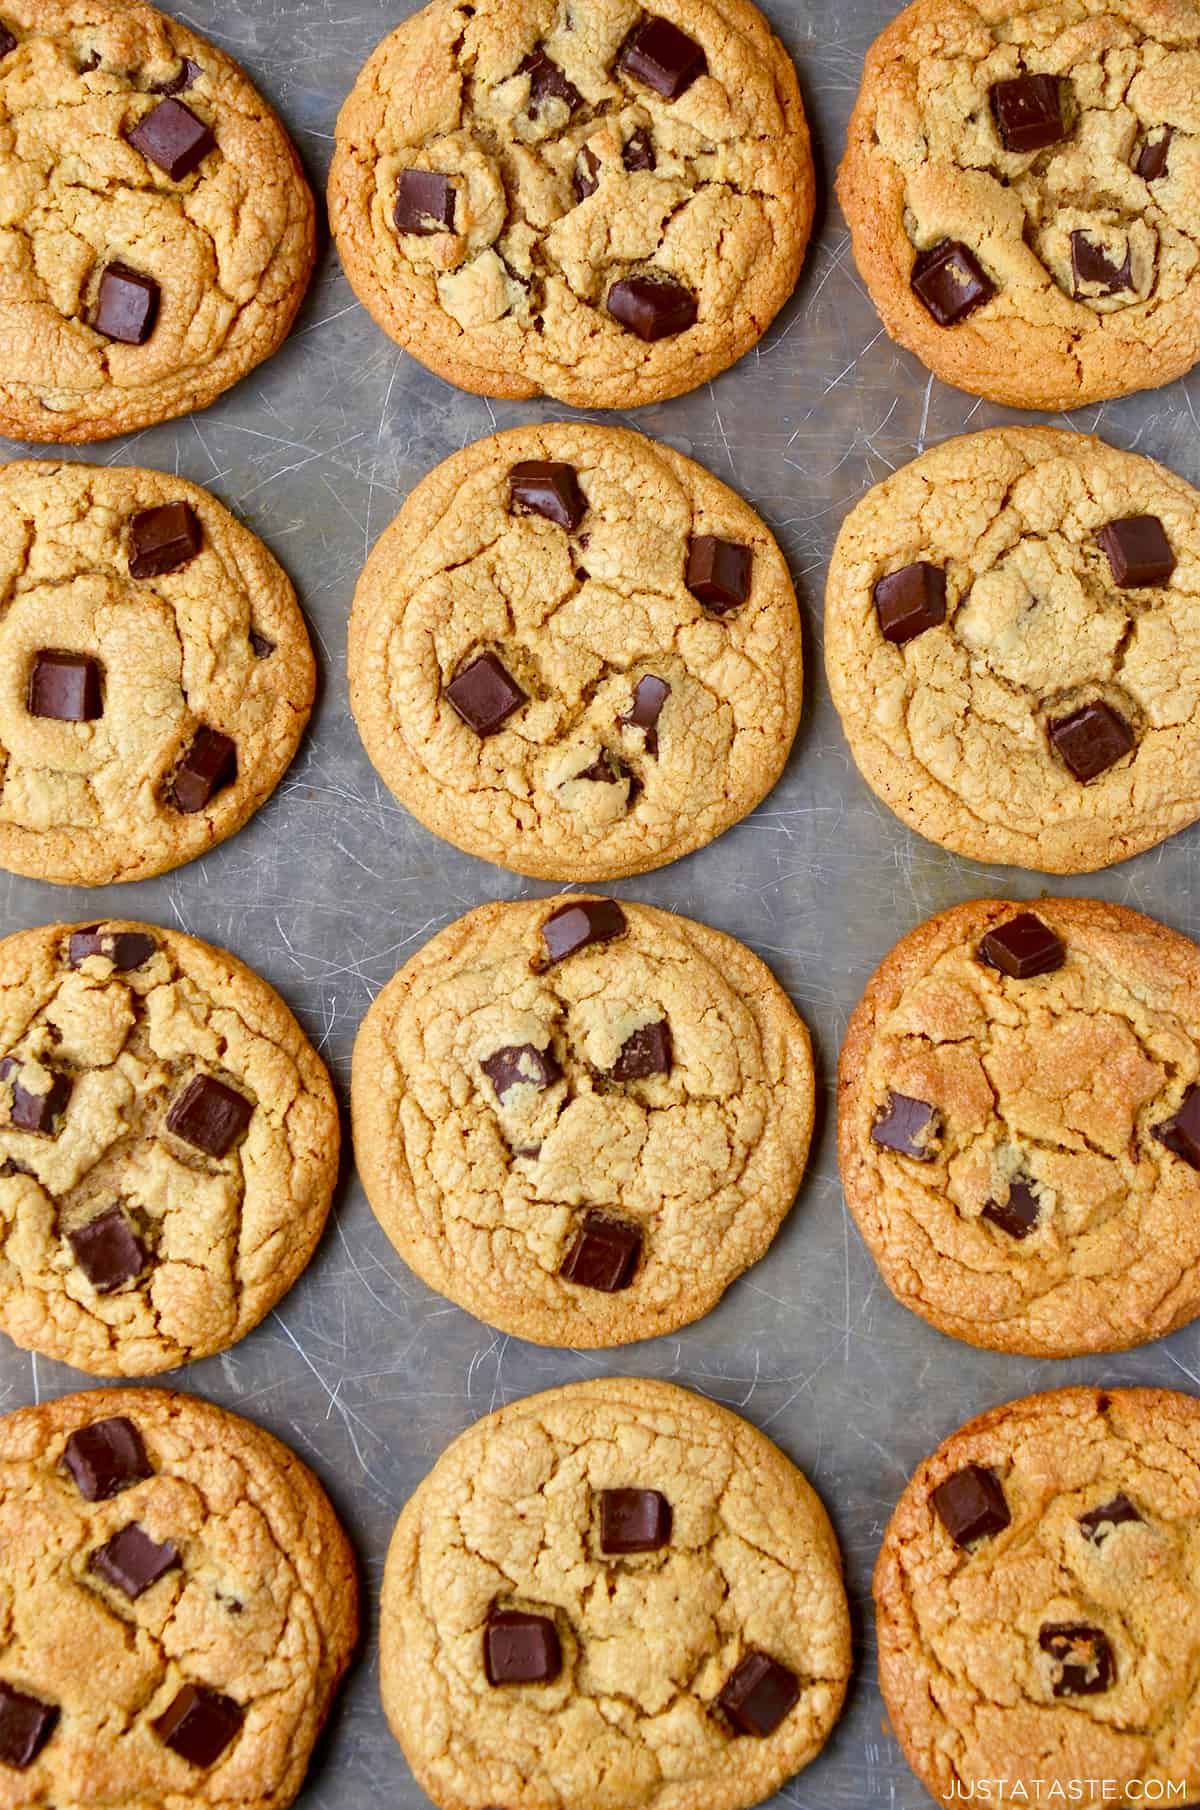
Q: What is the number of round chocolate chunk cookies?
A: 12